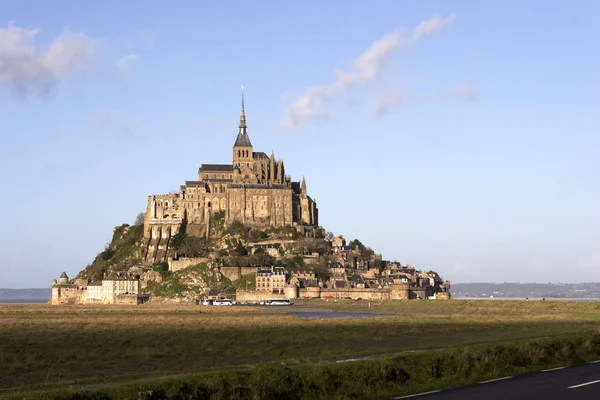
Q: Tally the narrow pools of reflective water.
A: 1